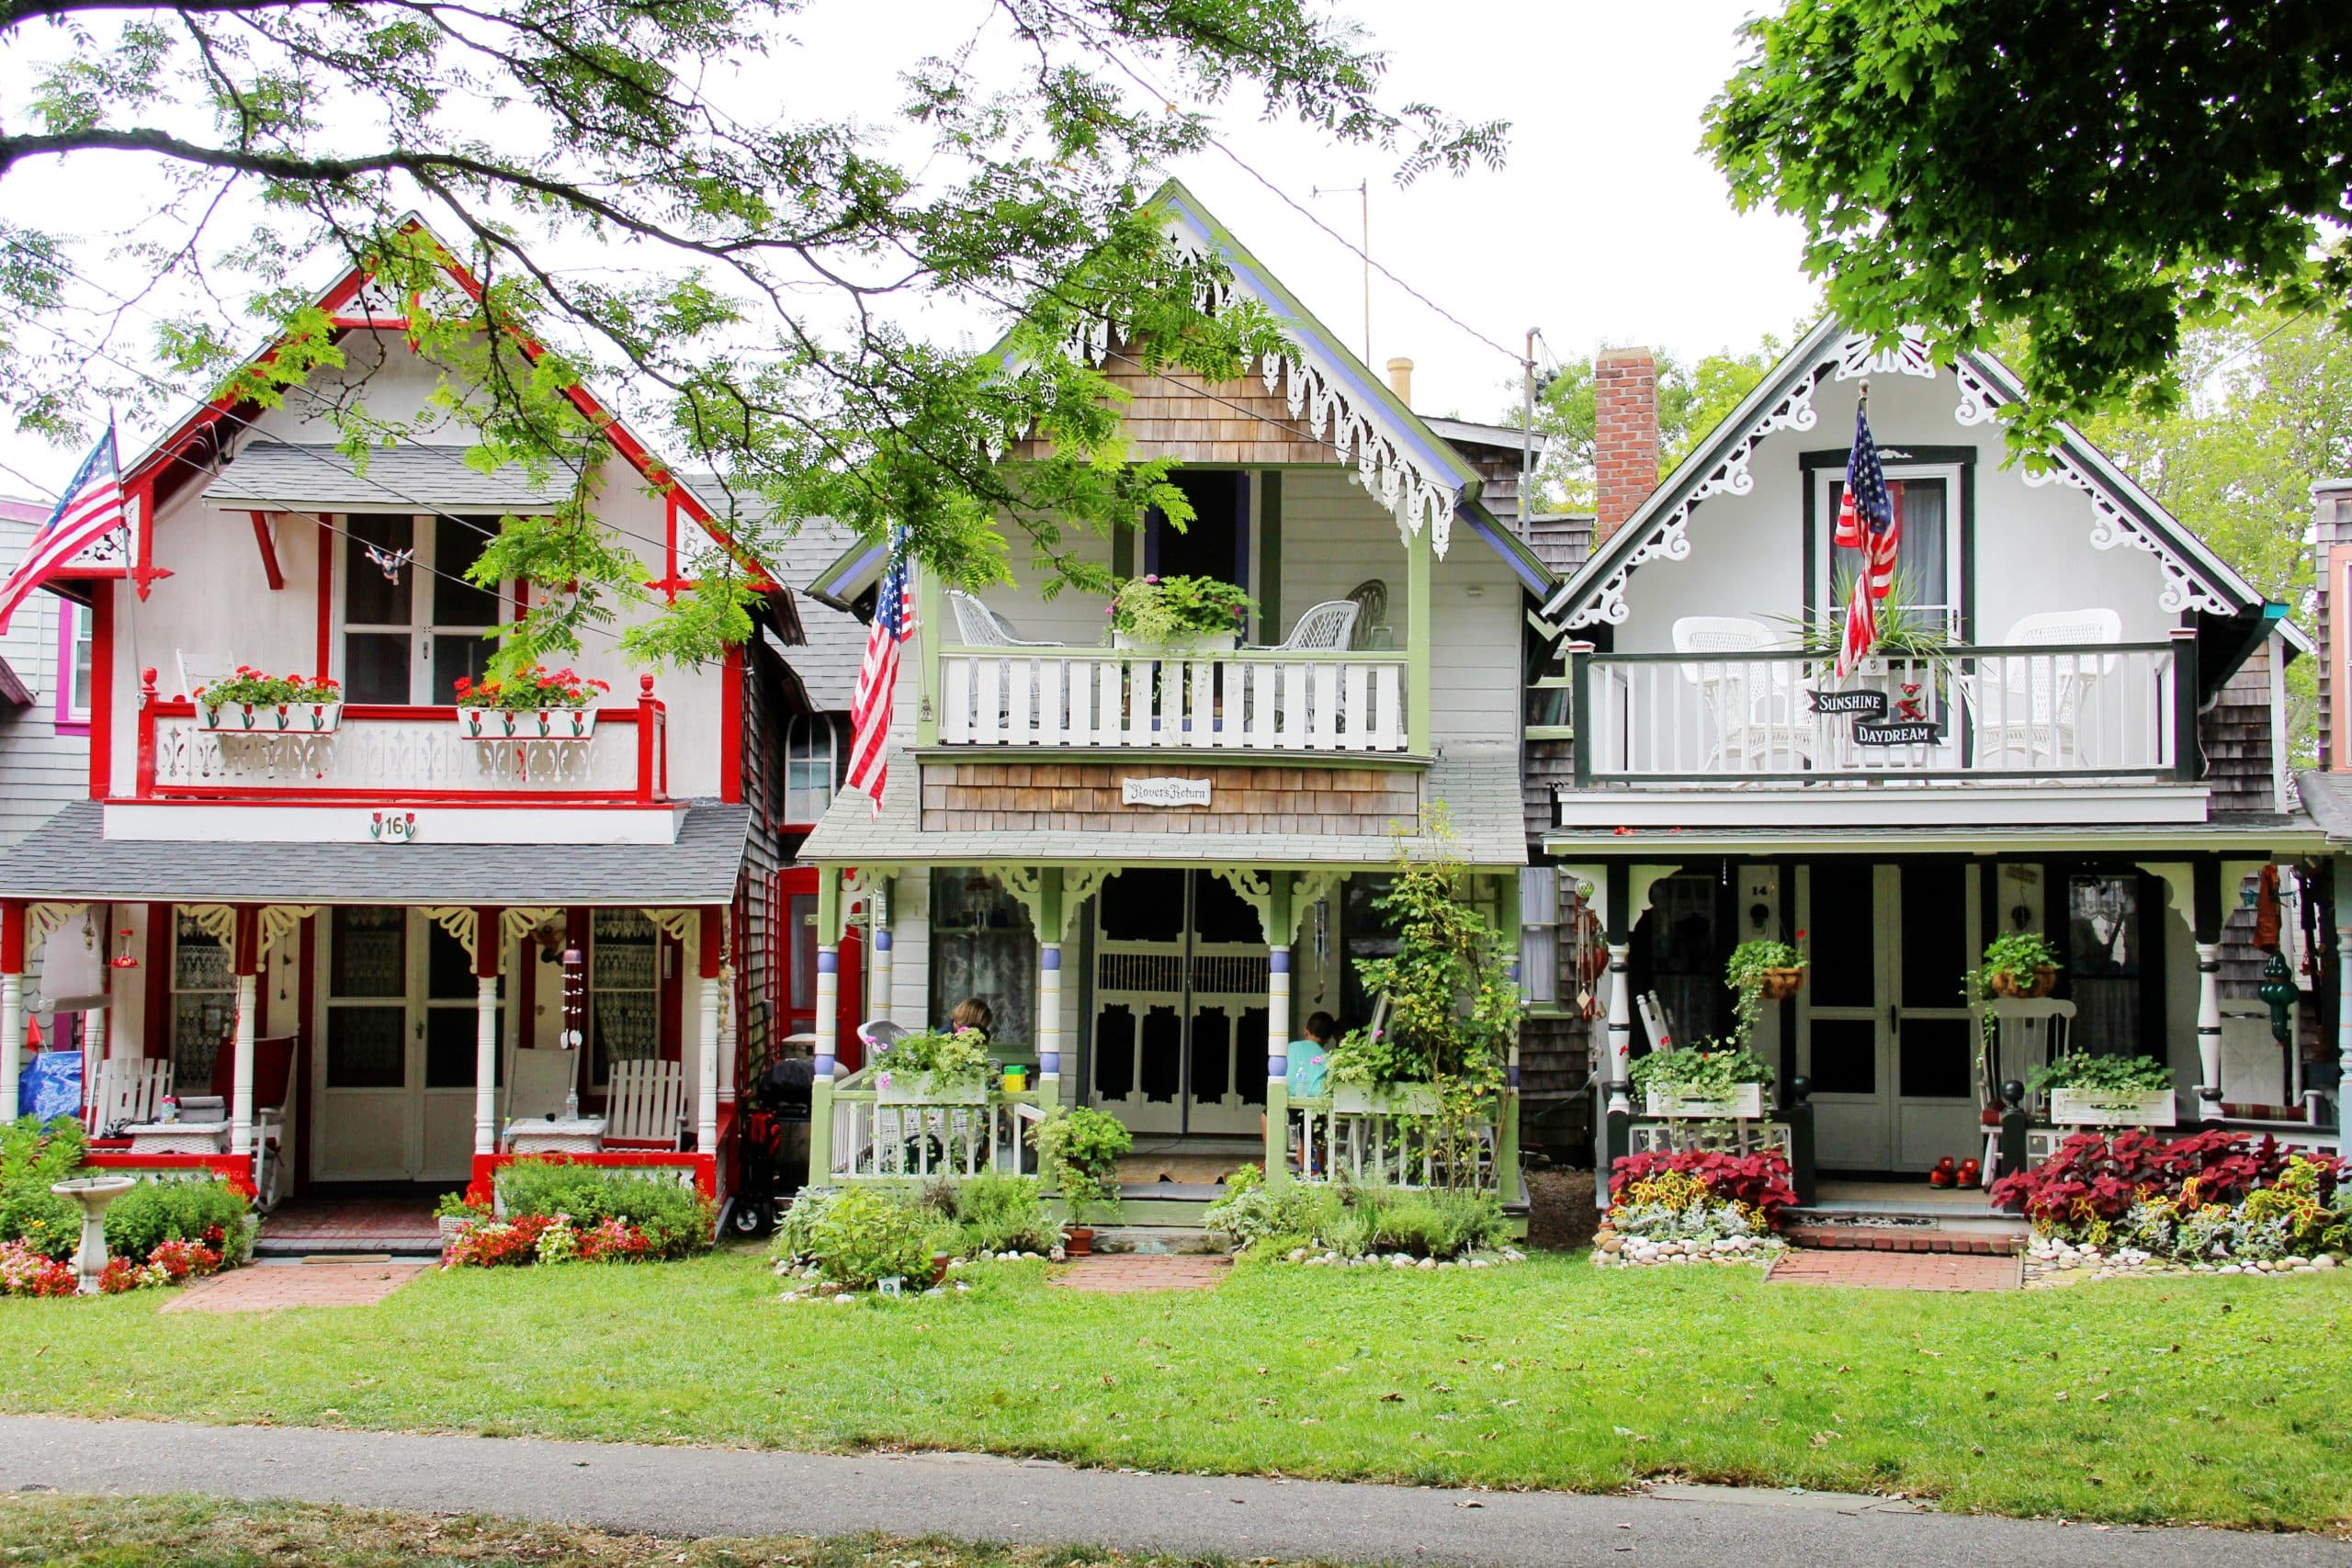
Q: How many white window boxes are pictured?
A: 7